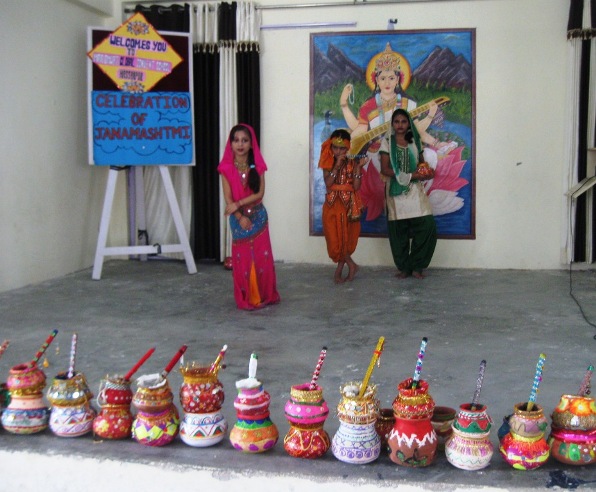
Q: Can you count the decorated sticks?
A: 13